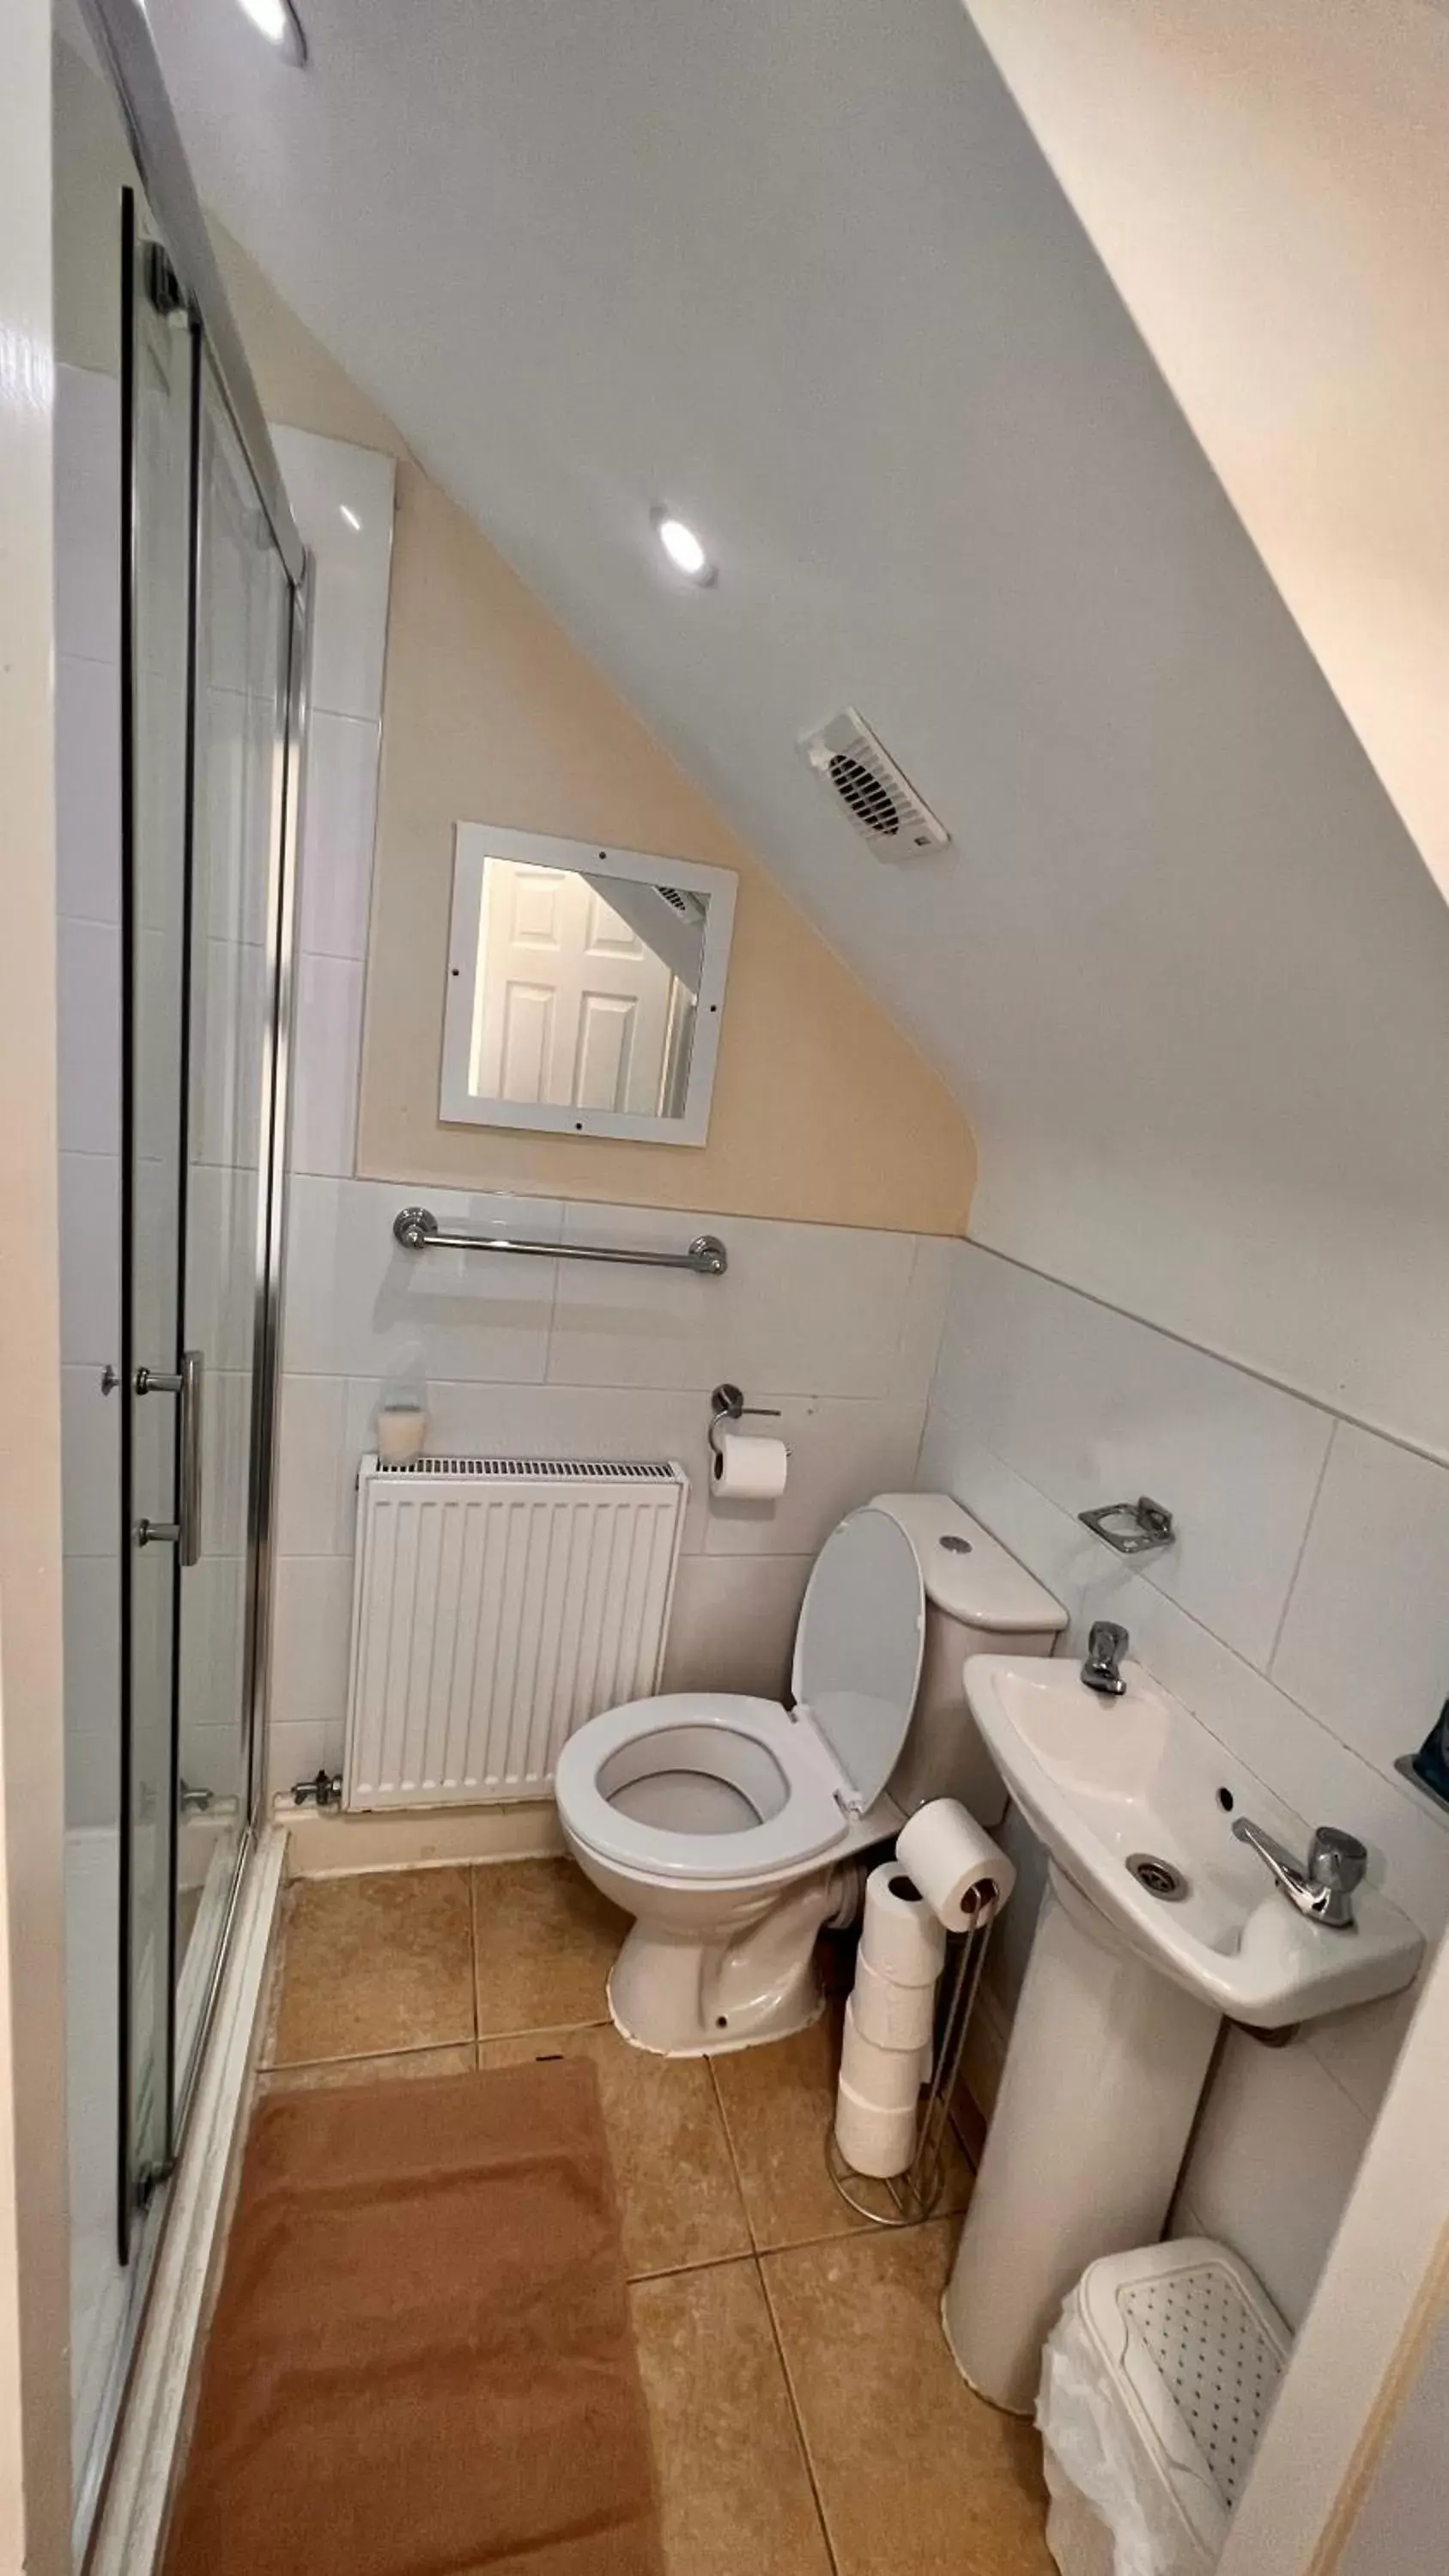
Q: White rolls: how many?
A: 6